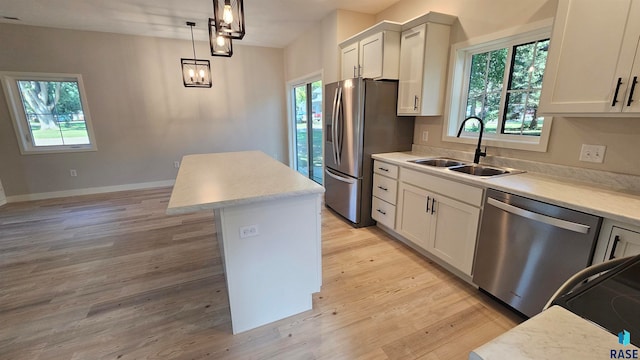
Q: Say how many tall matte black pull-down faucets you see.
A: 1